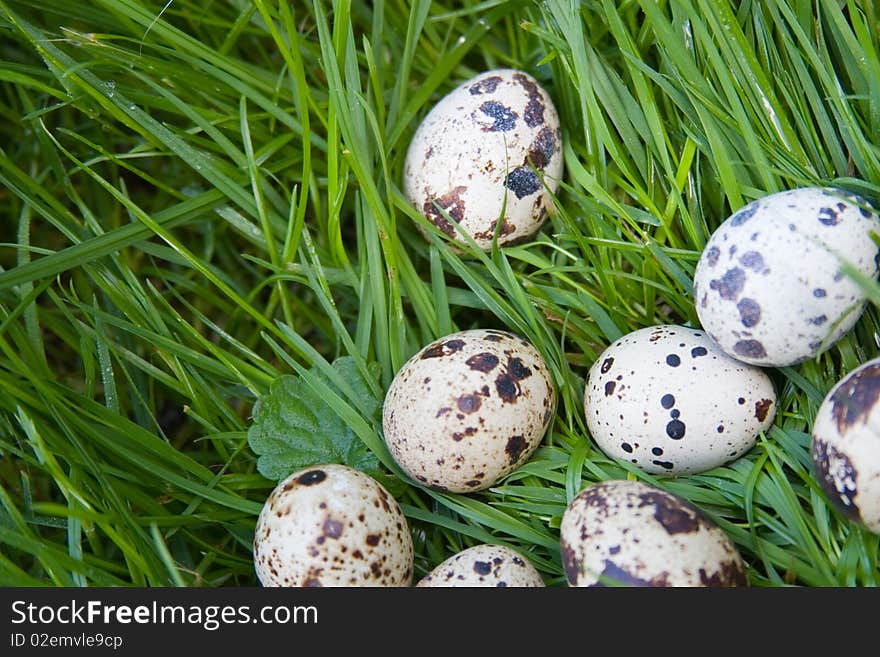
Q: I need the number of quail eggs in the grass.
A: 8